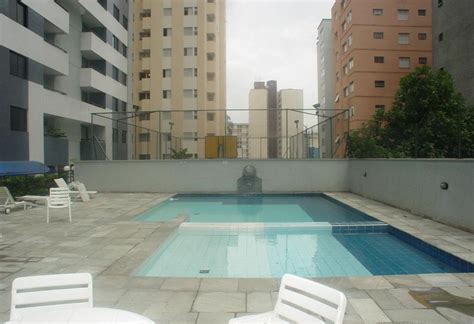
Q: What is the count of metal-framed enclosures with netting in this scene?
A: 1